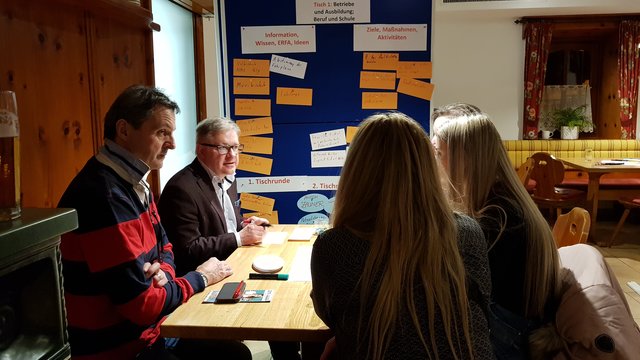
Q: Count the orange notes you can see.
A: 15